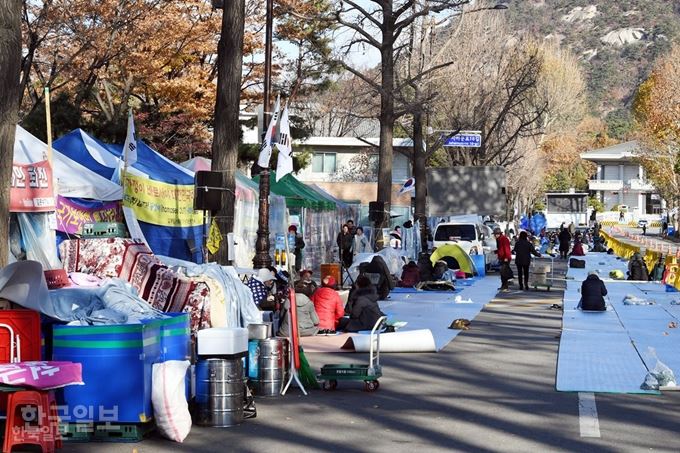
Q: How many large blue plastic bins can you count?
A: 2